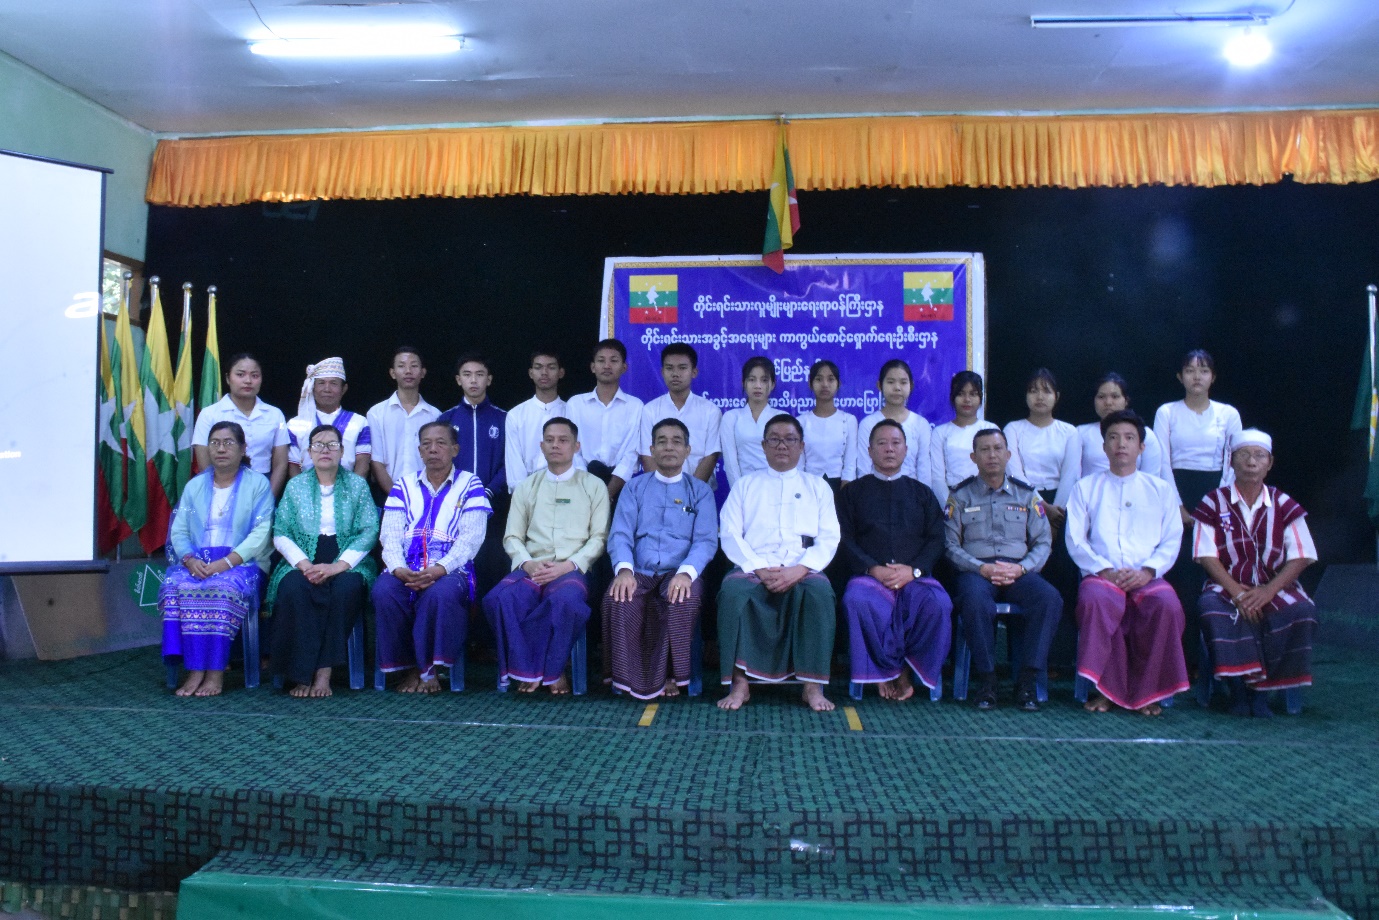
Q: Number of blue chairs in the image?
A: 10